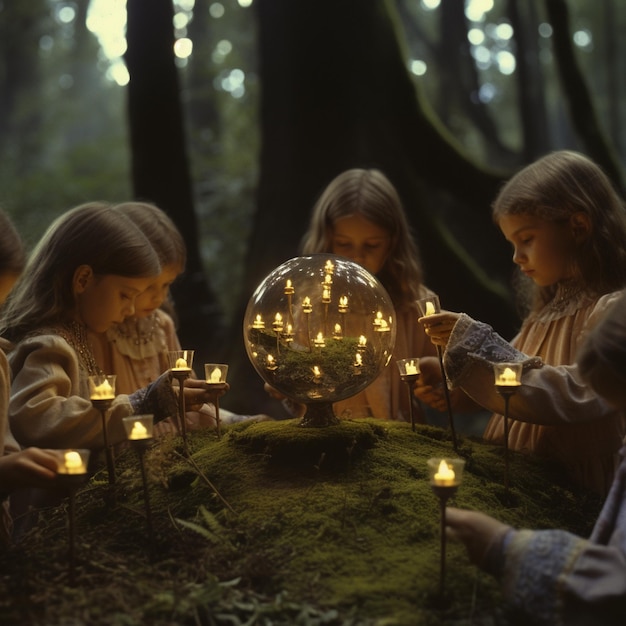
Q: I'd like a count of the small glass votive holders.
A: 9